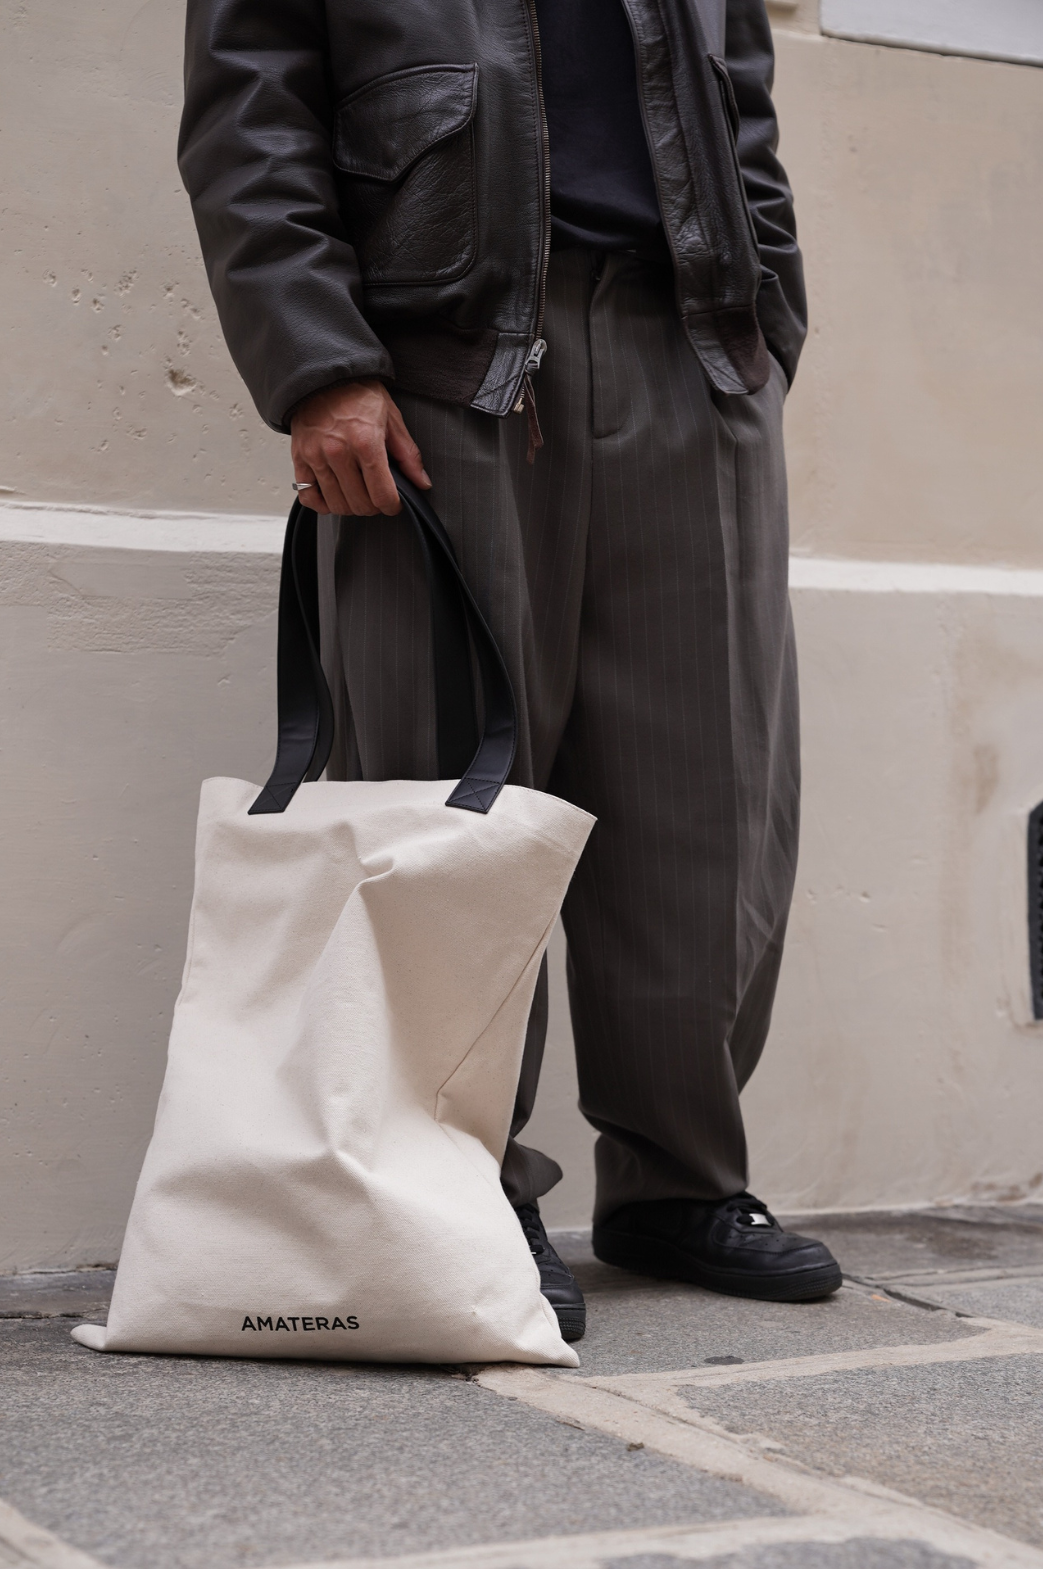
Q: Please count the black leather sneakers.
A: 2